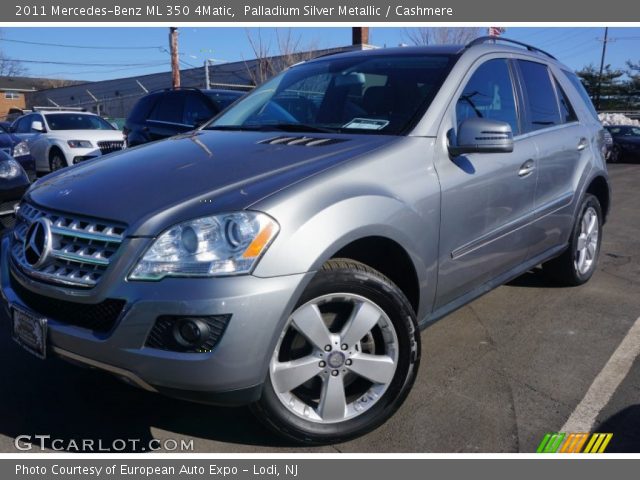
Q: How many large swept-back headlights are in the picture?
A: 1